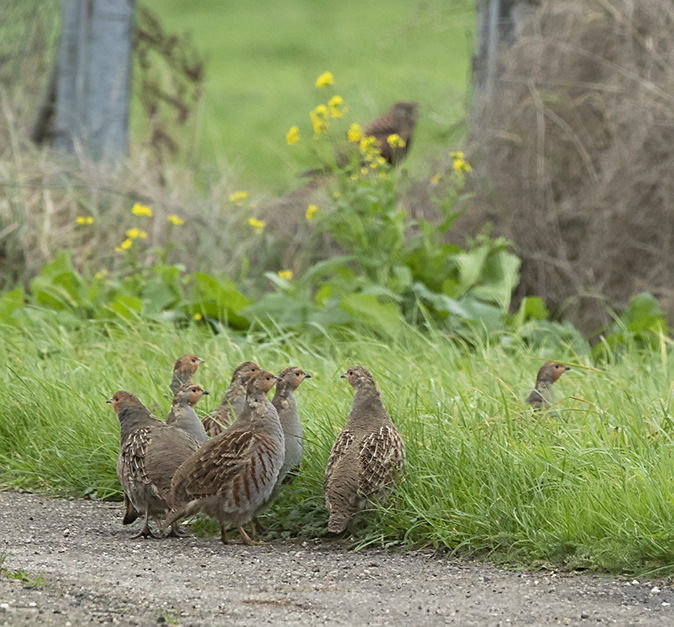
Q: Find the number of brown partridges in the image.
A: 8